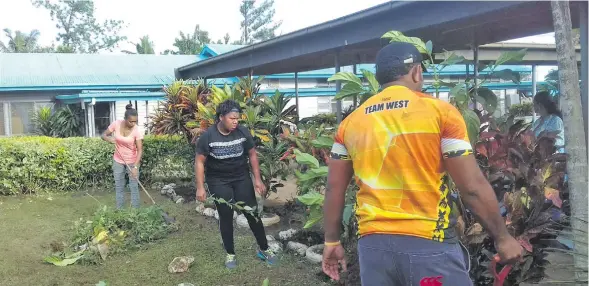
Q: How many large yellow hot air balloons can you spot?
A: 0